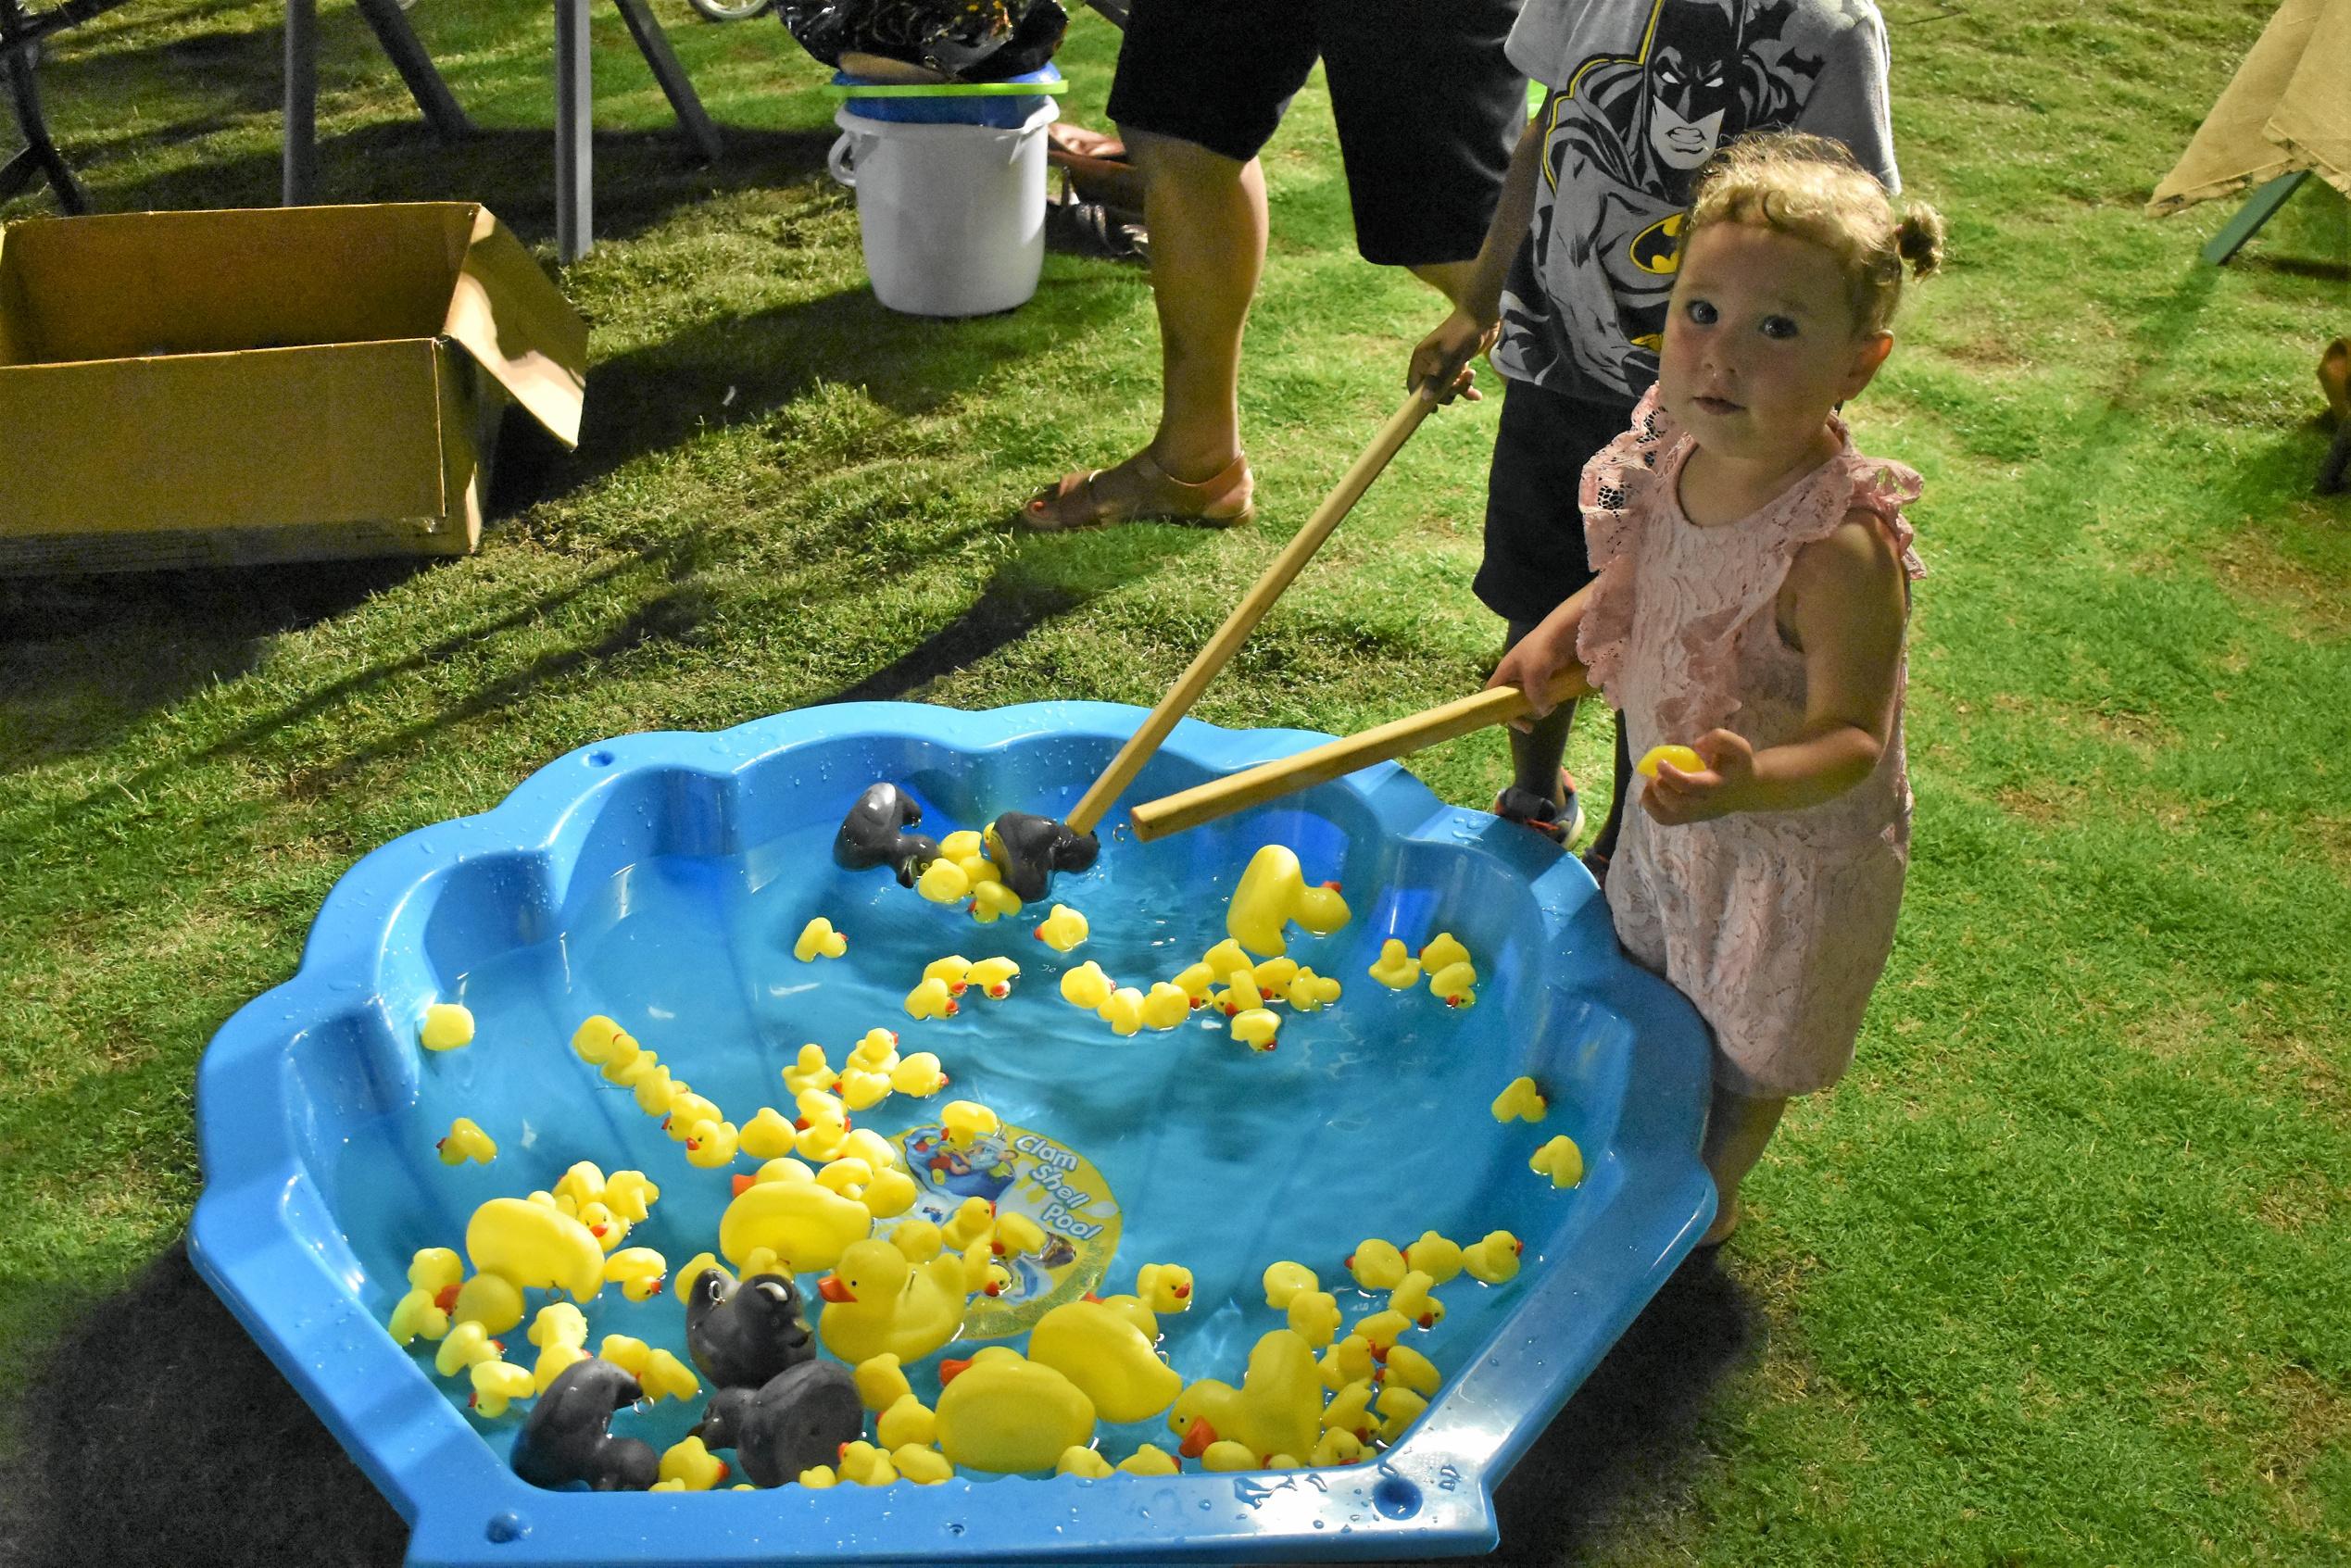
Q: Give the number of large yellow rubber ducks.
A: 7